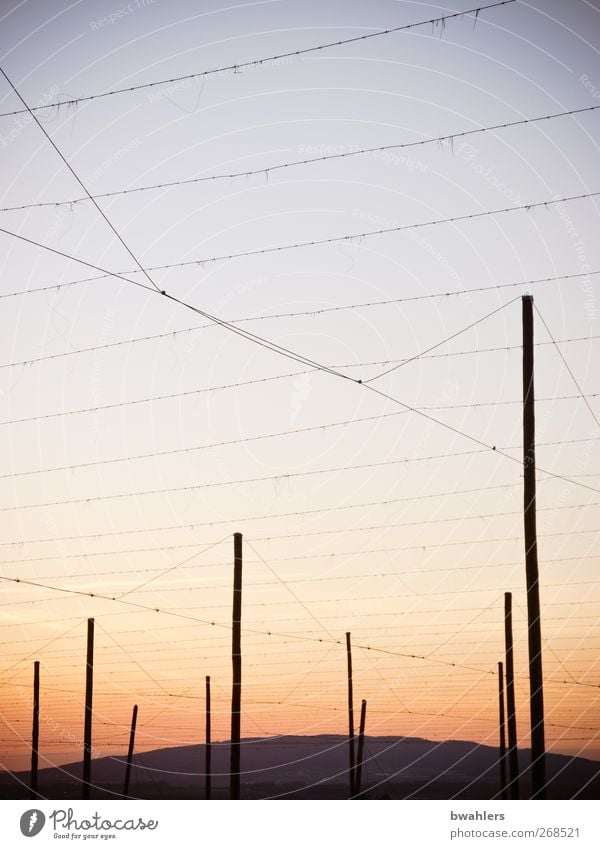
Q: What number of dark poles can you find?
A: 10